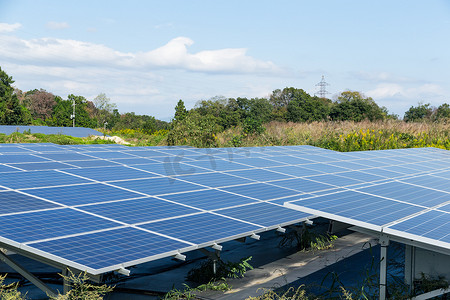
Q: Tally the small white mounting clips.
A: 6